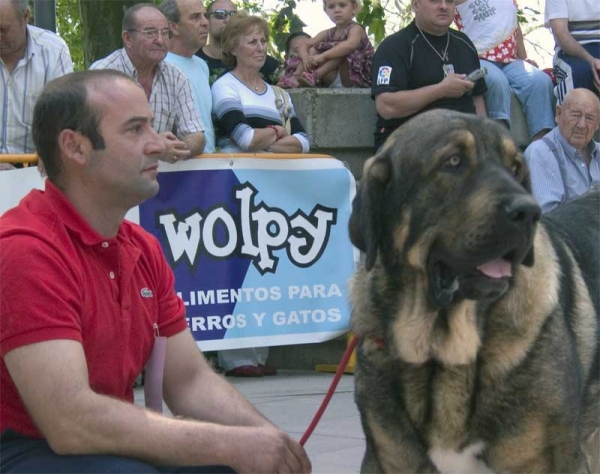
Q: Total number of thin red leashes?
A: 1